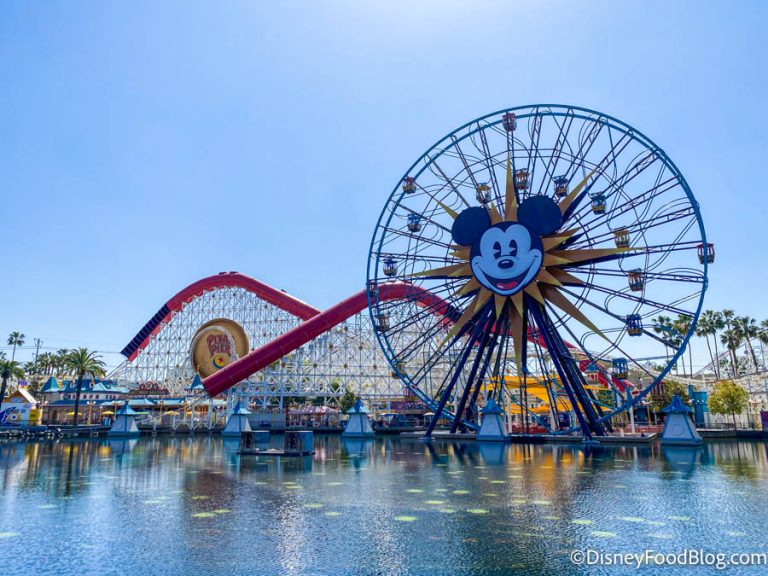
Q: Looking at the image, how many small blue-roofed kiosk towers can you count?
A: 5